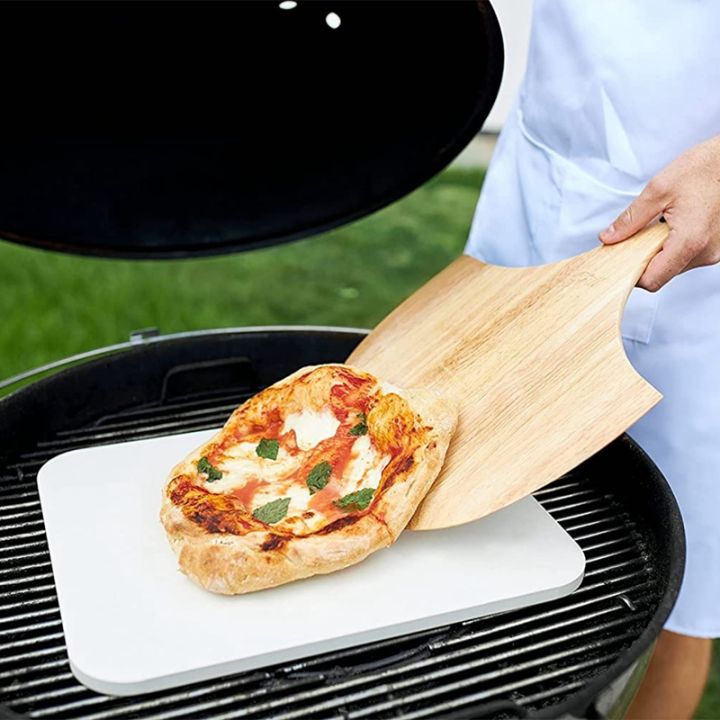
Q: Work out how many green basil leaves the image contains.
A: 6